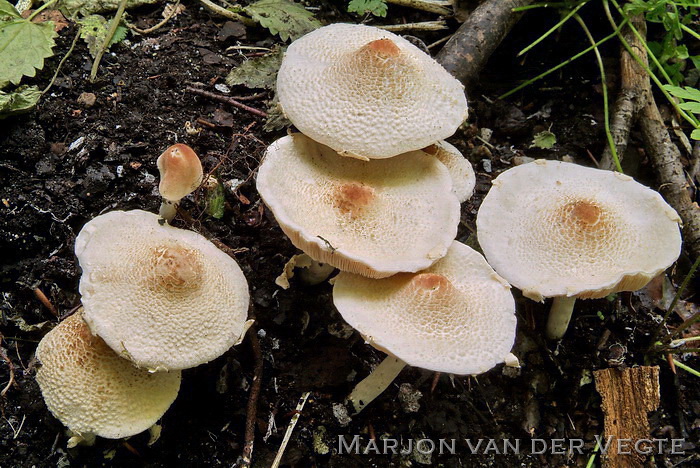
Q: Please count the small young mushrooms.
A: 1